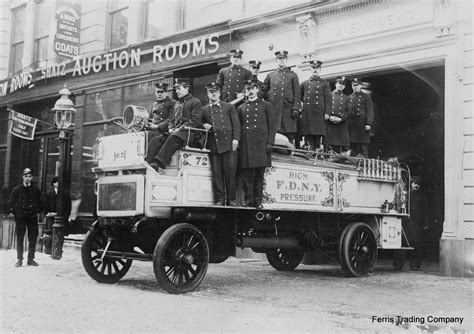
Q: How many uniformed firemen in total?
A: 10